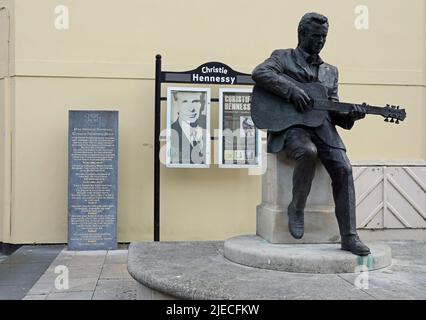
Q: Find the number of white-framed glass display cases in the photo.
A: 2